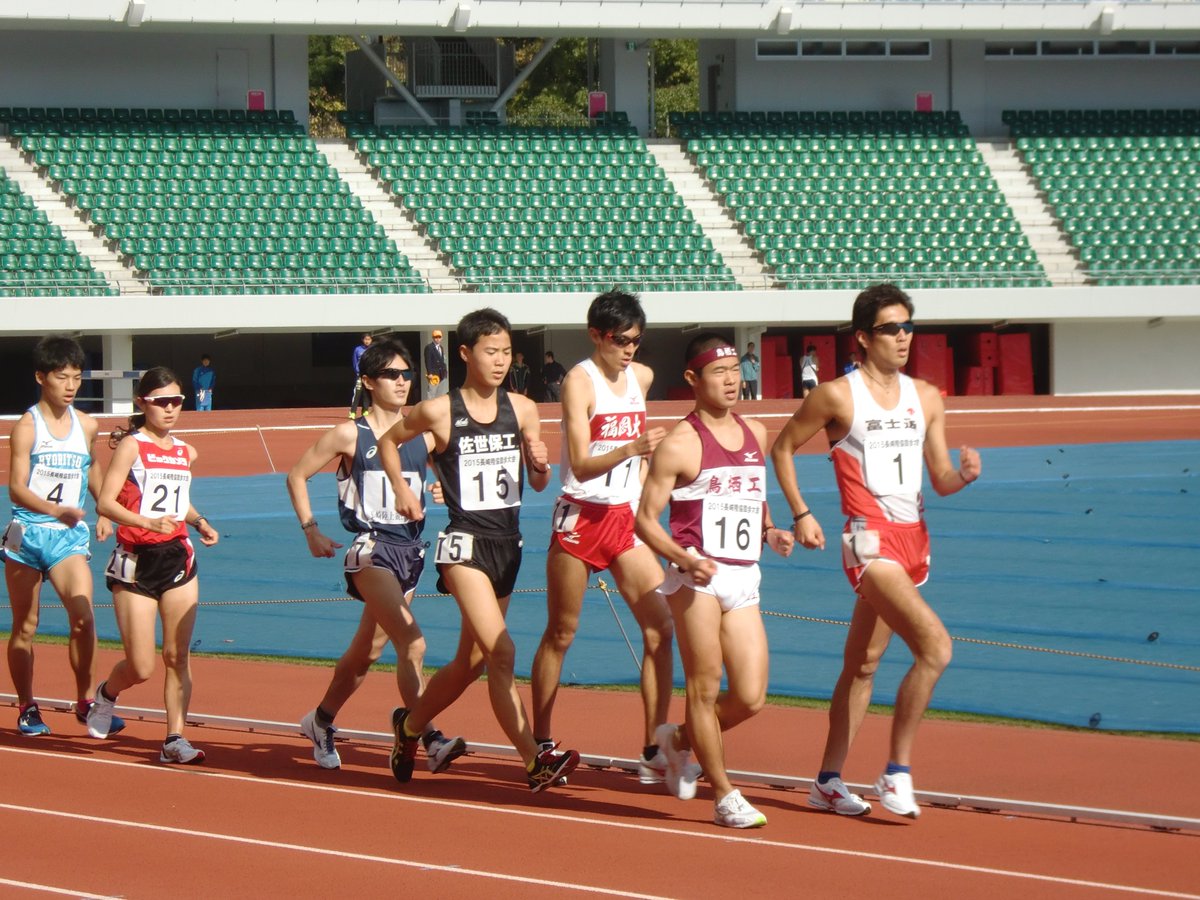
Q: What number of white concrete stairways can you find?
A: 4